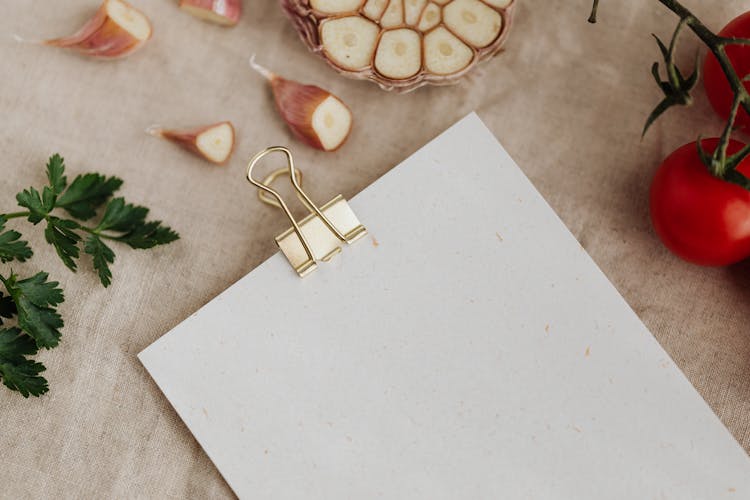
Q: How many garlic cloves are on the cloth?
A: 4